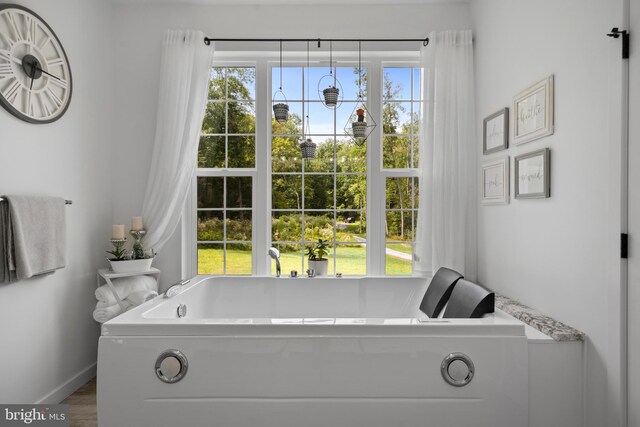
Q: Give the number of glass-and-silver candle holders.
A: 2